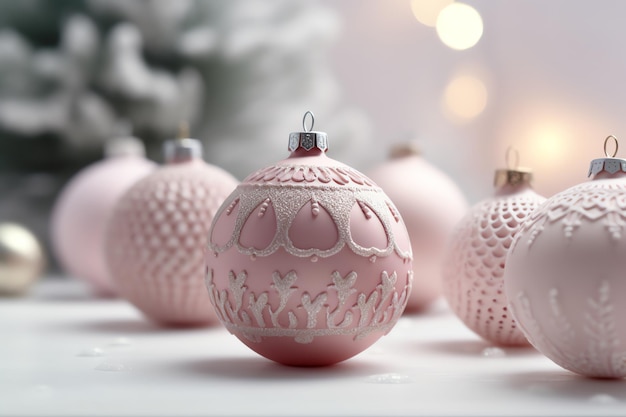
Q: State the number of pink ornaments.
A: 6